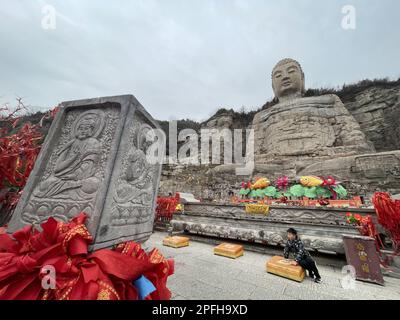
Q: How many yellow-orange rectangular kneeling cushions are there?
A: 3